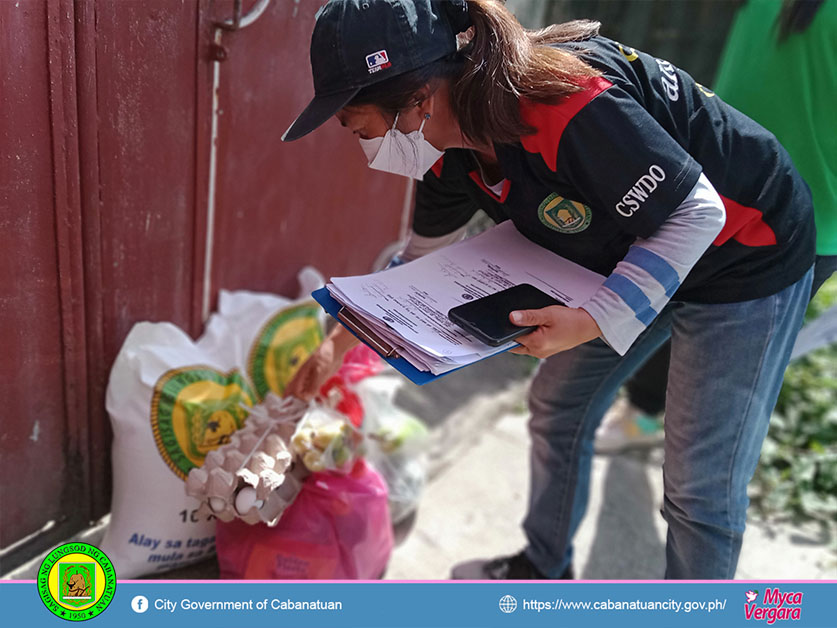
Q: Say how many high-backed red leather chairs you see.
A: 0